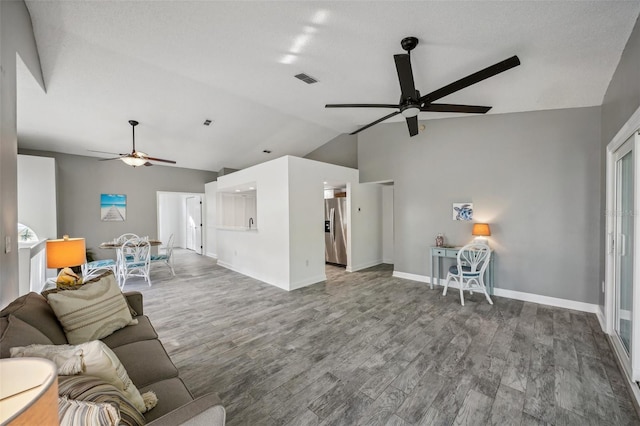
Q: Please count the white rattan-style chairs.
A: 5